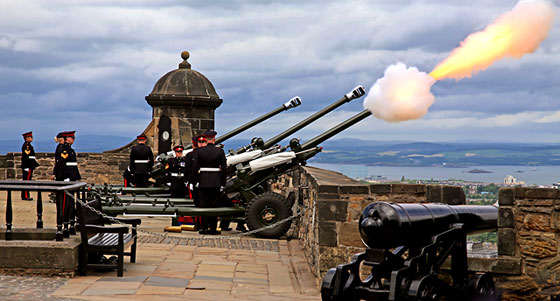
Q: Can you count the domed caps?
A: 1